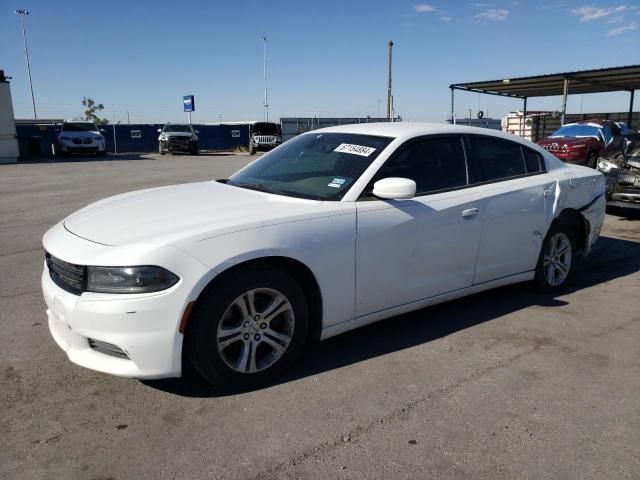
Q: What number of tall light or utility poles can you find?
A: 3